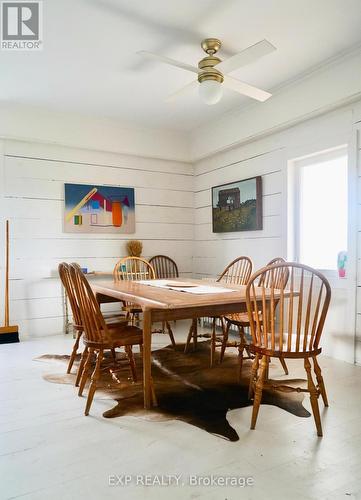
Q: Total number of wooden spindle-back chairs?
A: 7